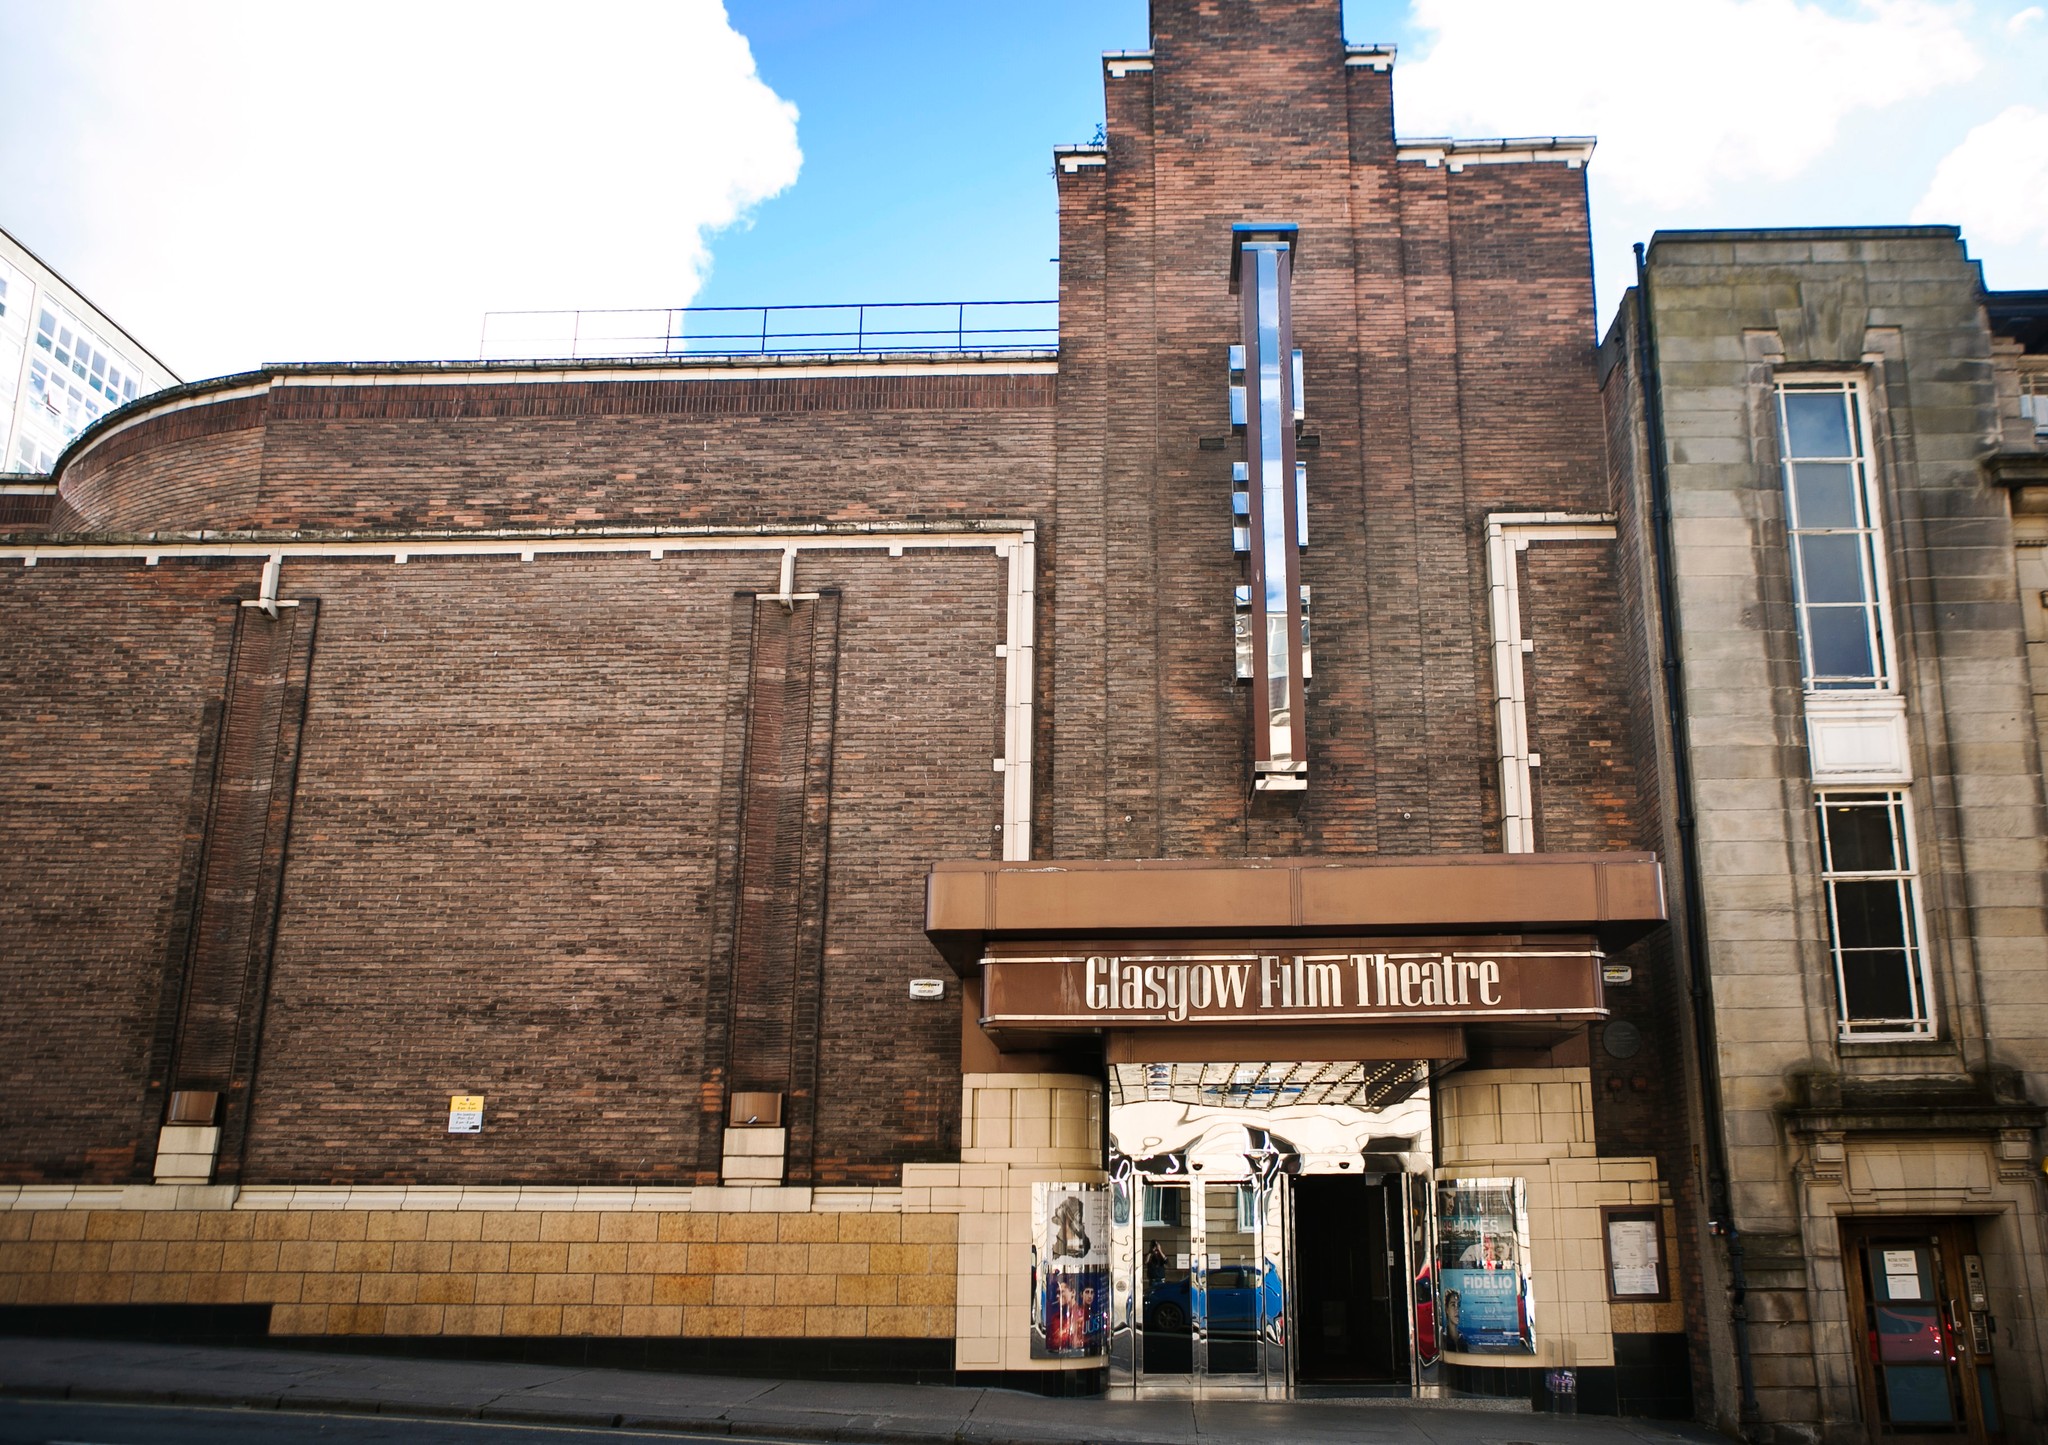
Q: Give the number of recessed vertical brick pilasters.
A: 2